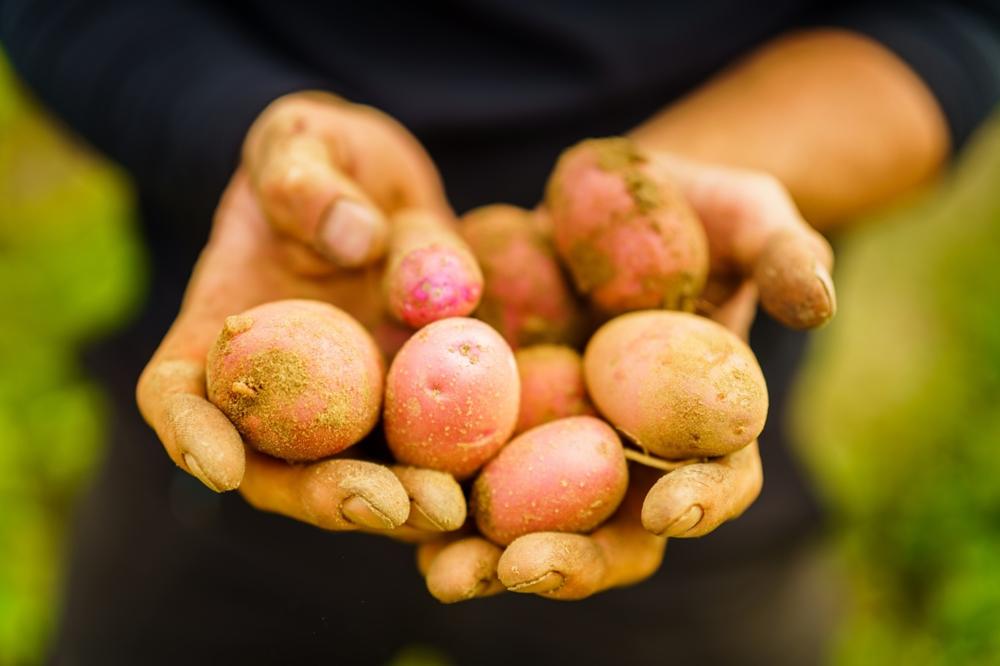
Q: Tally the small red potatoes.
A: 8